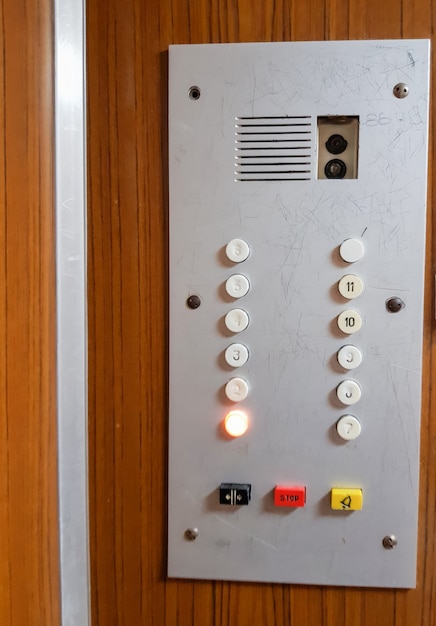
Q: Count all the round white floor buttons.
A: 12